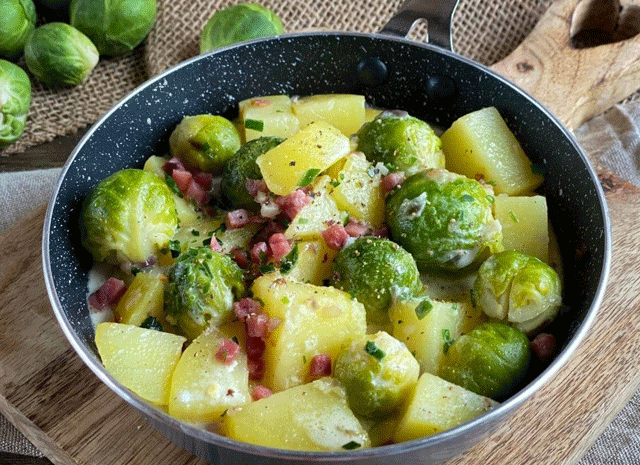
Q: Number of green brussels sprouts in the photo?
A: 15